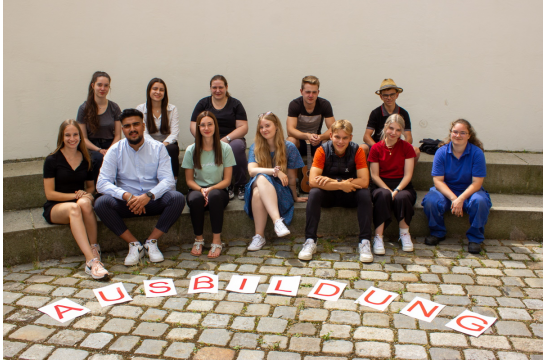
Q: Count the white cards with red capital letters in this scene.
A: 10